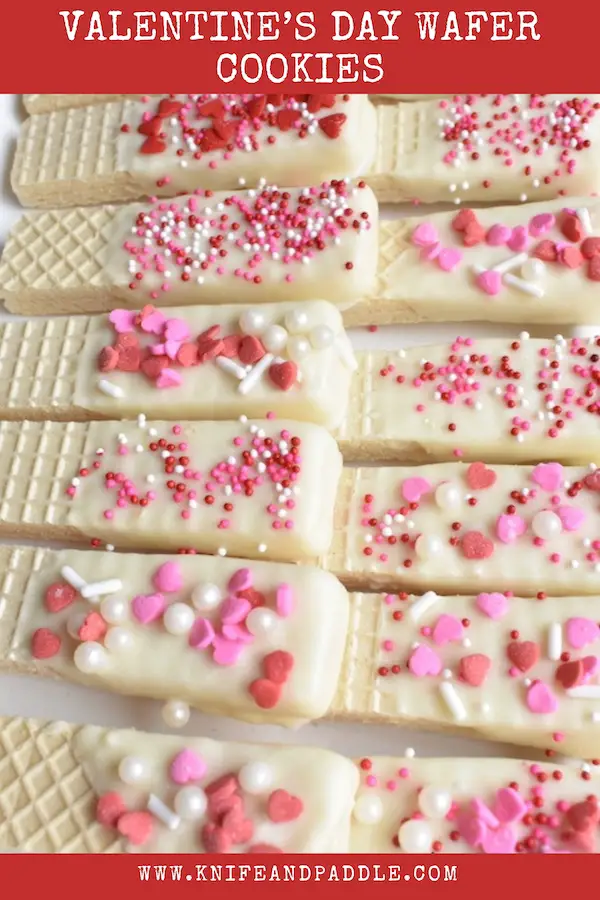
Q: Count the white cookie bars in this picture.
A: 12